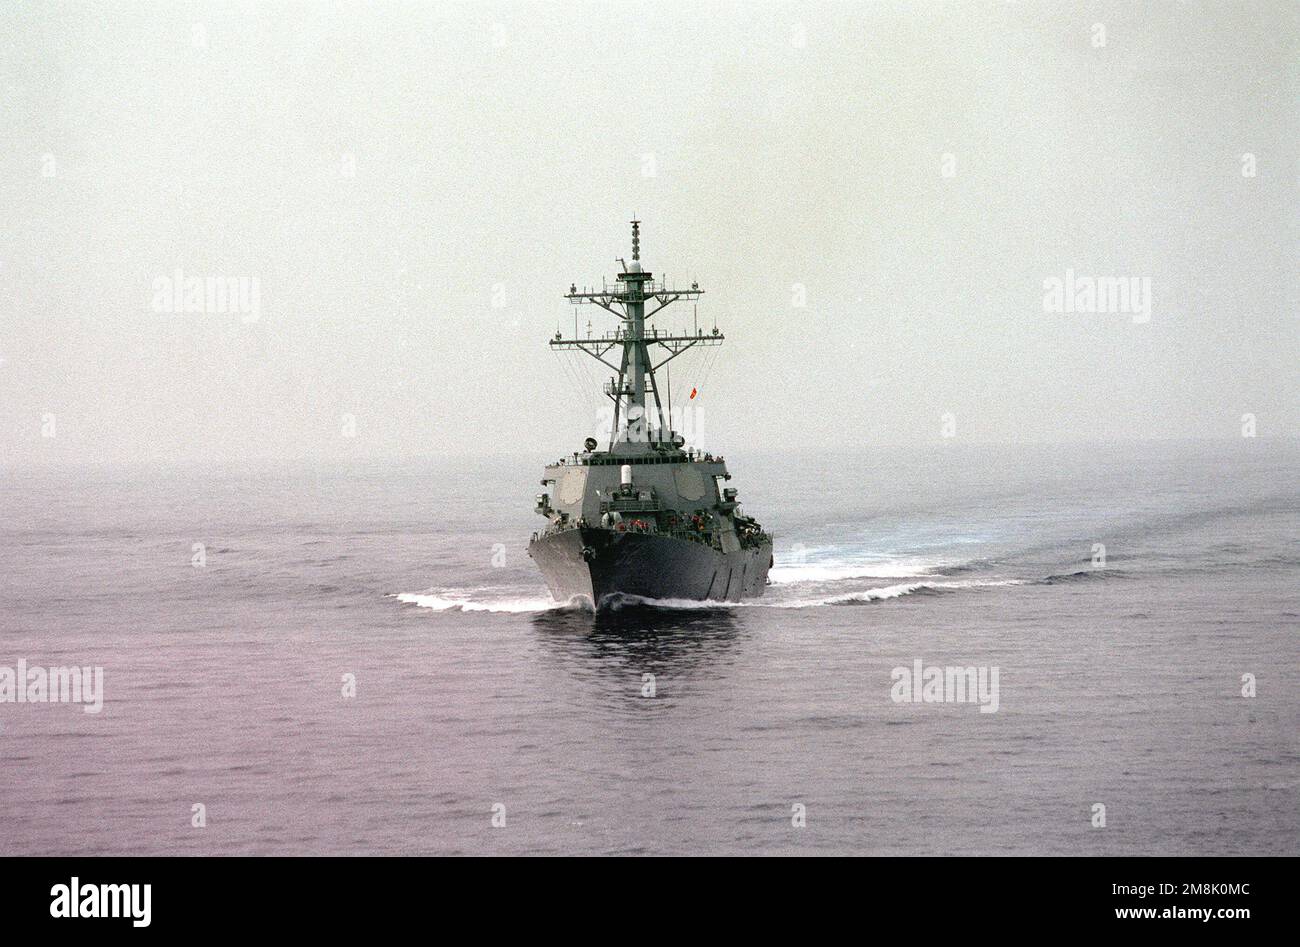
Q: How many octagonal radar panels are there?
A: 2